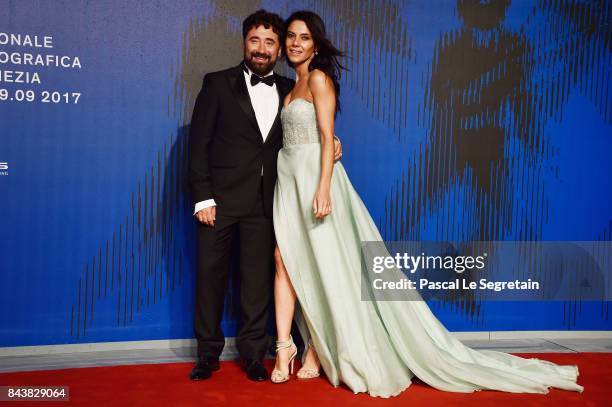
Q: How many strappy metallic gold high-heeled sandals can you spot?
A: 2